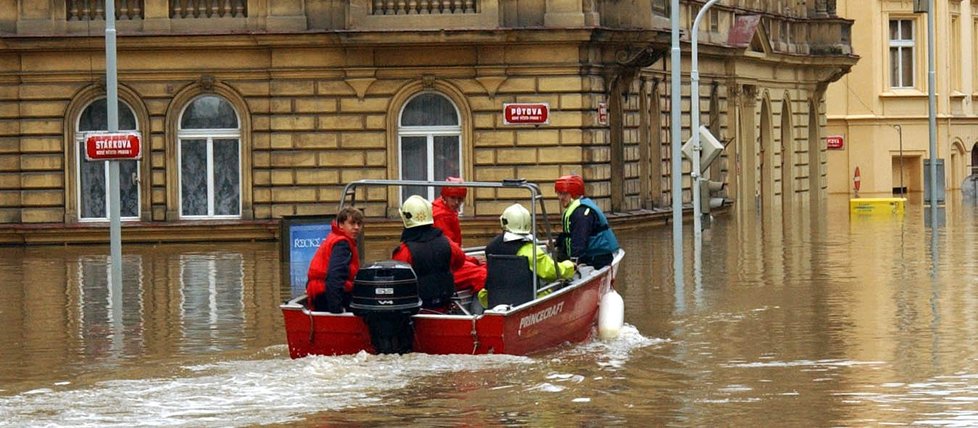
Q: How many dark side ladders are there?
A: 0